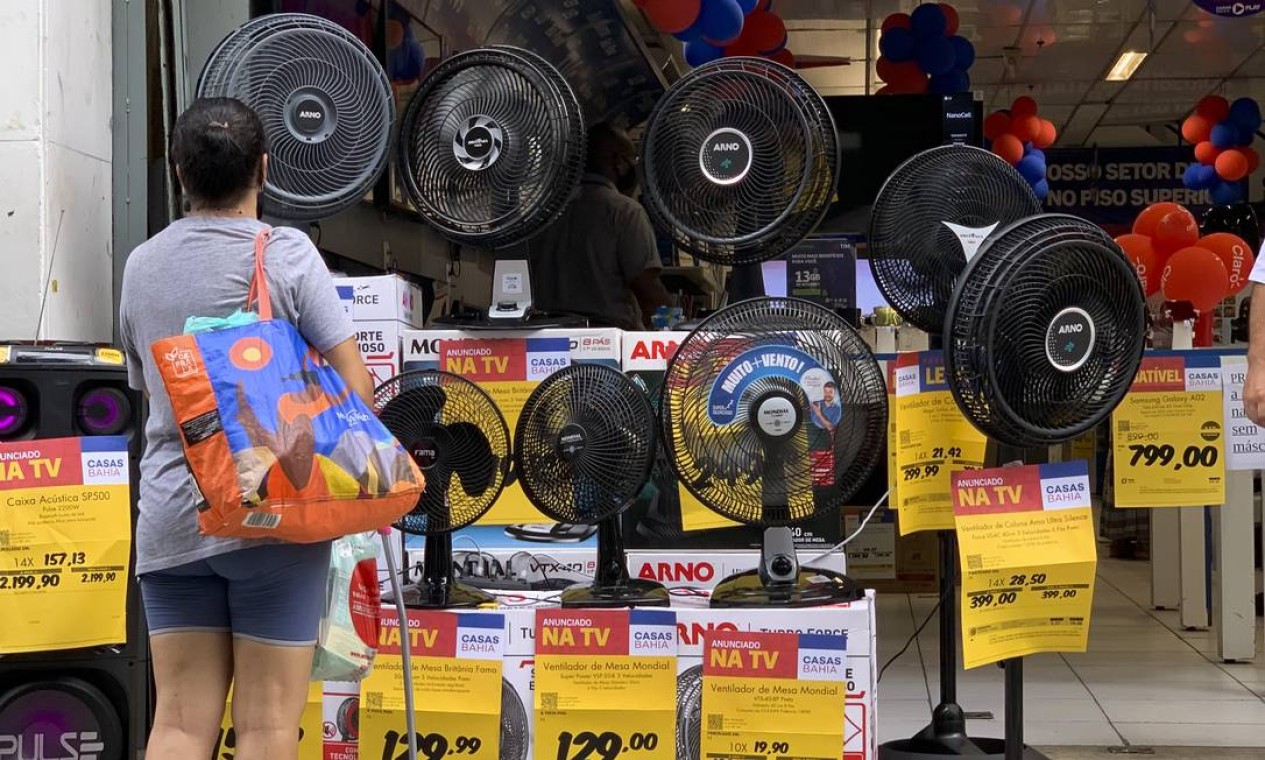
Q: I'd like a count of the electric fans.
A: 8